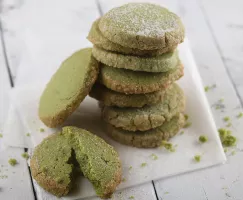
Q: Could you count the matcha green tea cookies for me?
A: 9